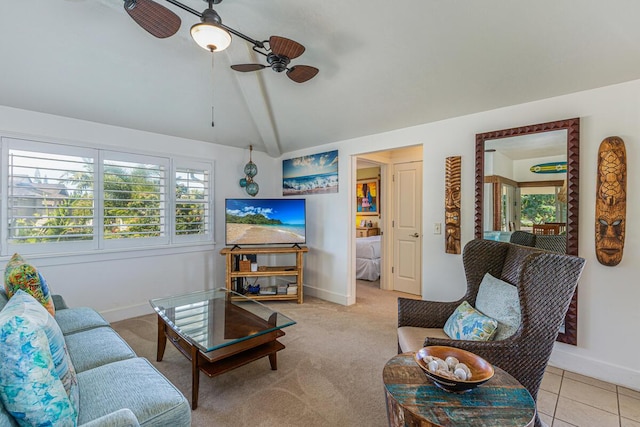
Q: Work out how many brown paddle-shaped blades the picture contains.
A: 4